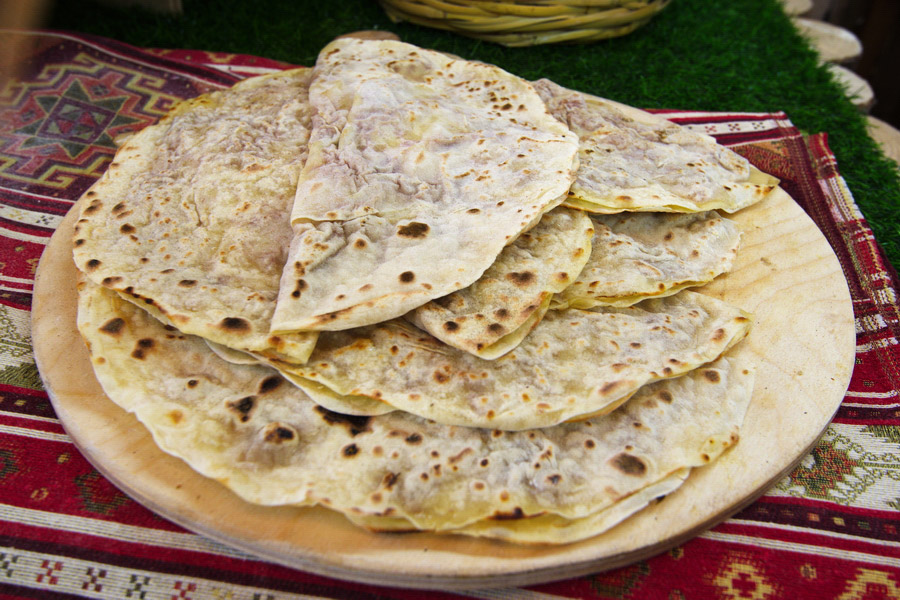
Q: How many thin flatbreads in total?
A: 7